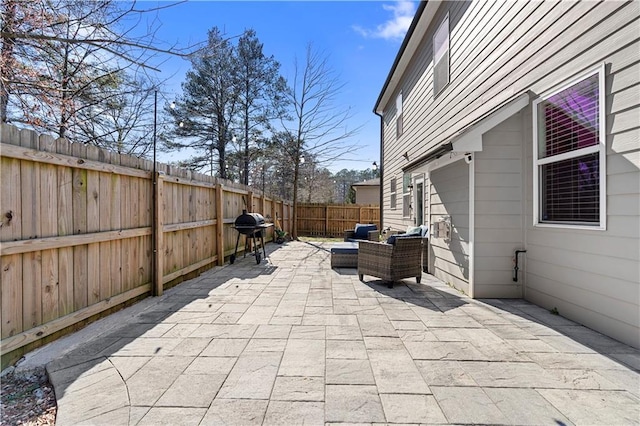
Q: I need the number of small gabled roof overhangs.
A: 1